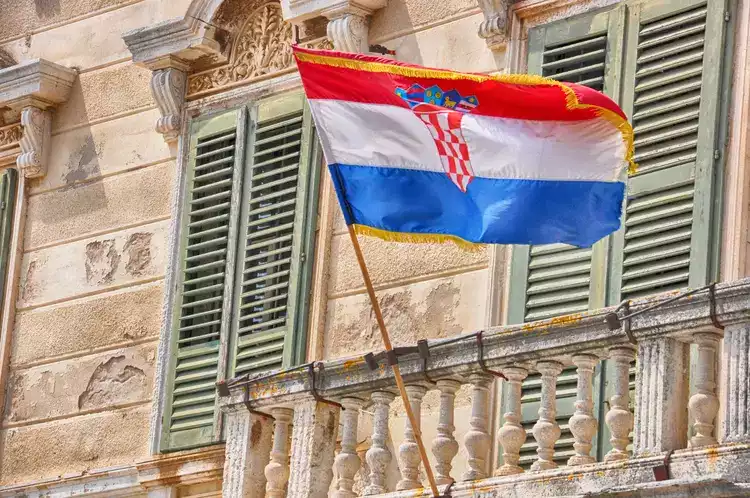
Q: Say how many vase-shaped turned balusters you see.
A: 11